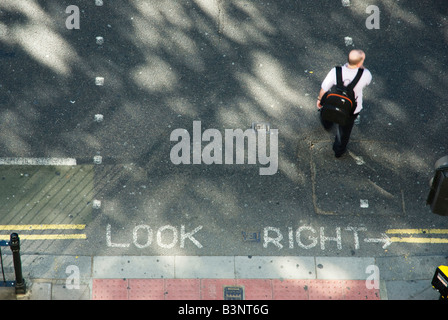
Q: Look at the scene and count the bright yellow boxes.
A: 1